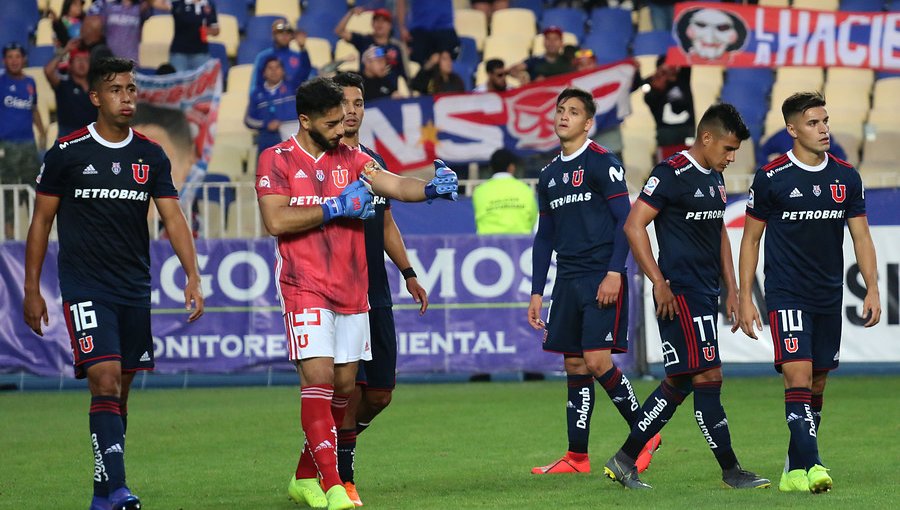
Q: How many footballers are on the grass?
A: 6